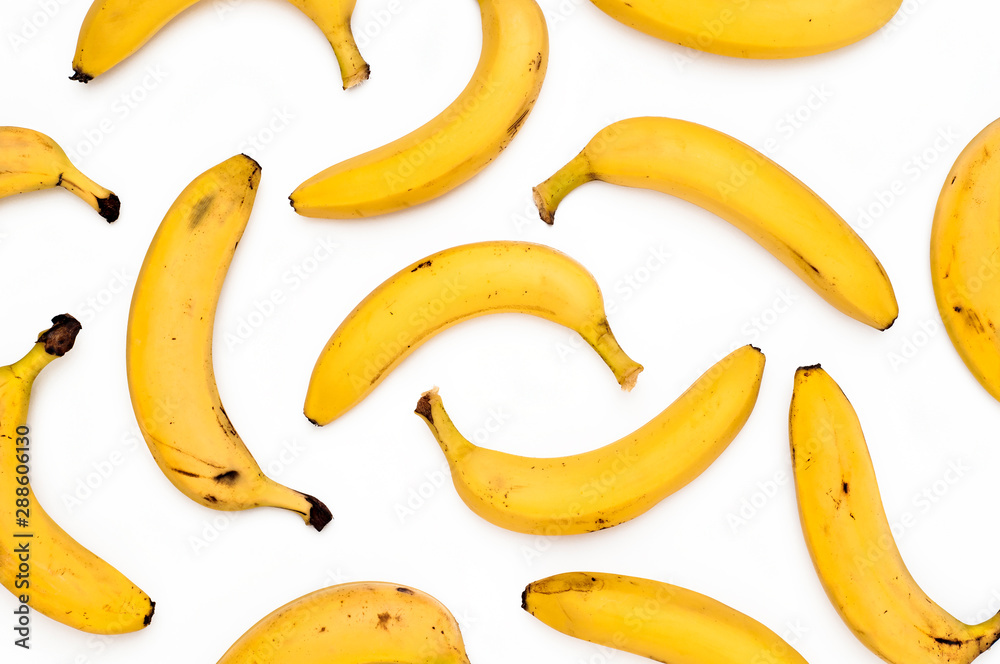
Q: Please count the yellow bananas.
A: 13